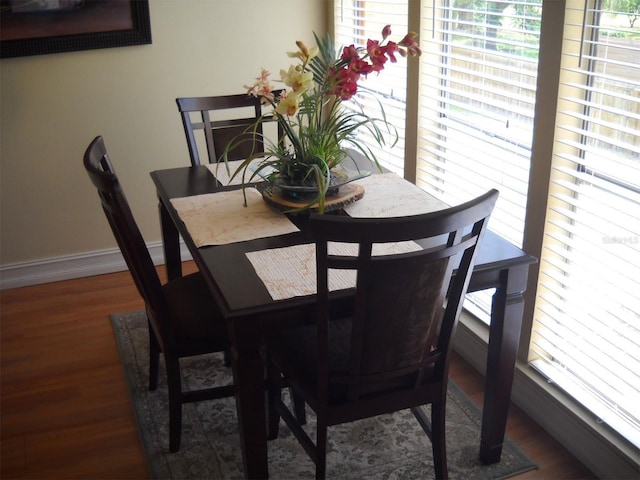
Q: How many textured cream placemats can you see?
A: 4